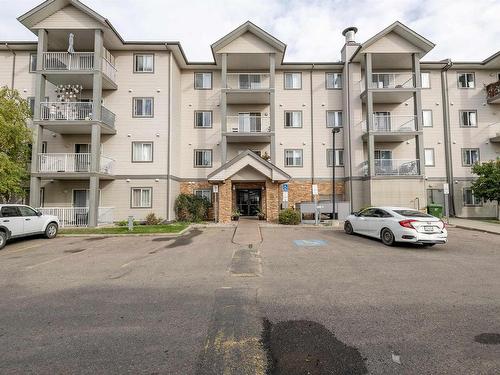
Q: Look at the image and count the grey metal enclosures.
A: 1